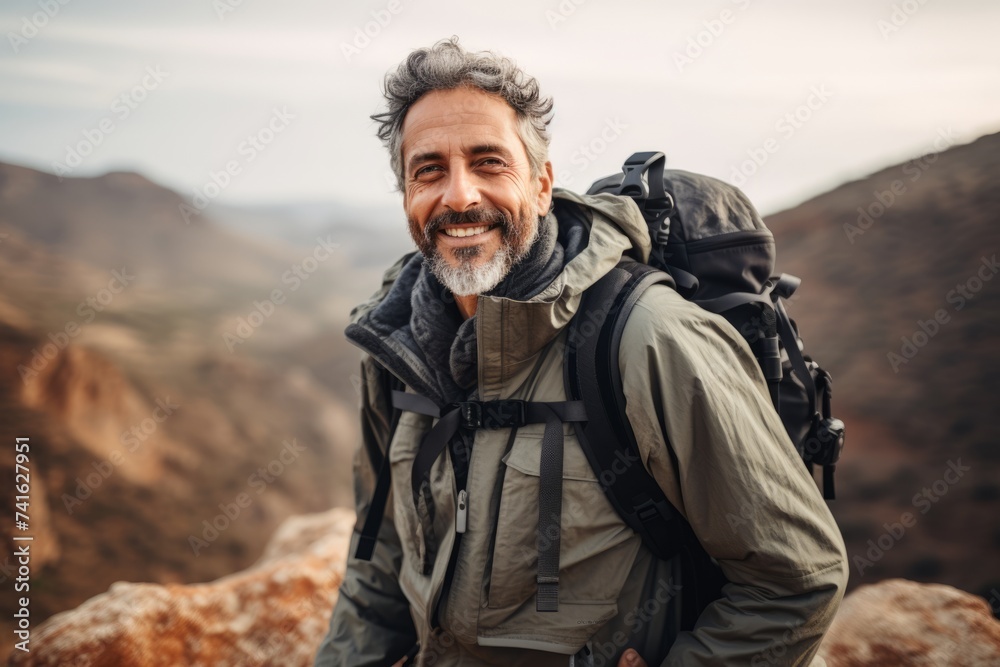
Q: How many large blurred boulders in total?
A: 2